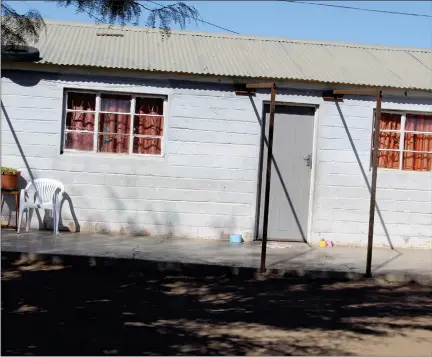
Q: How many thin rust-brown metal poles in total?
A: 2